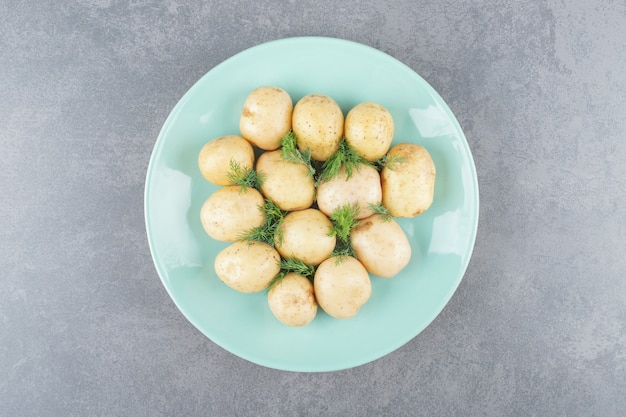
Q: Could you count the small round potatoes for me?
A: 13